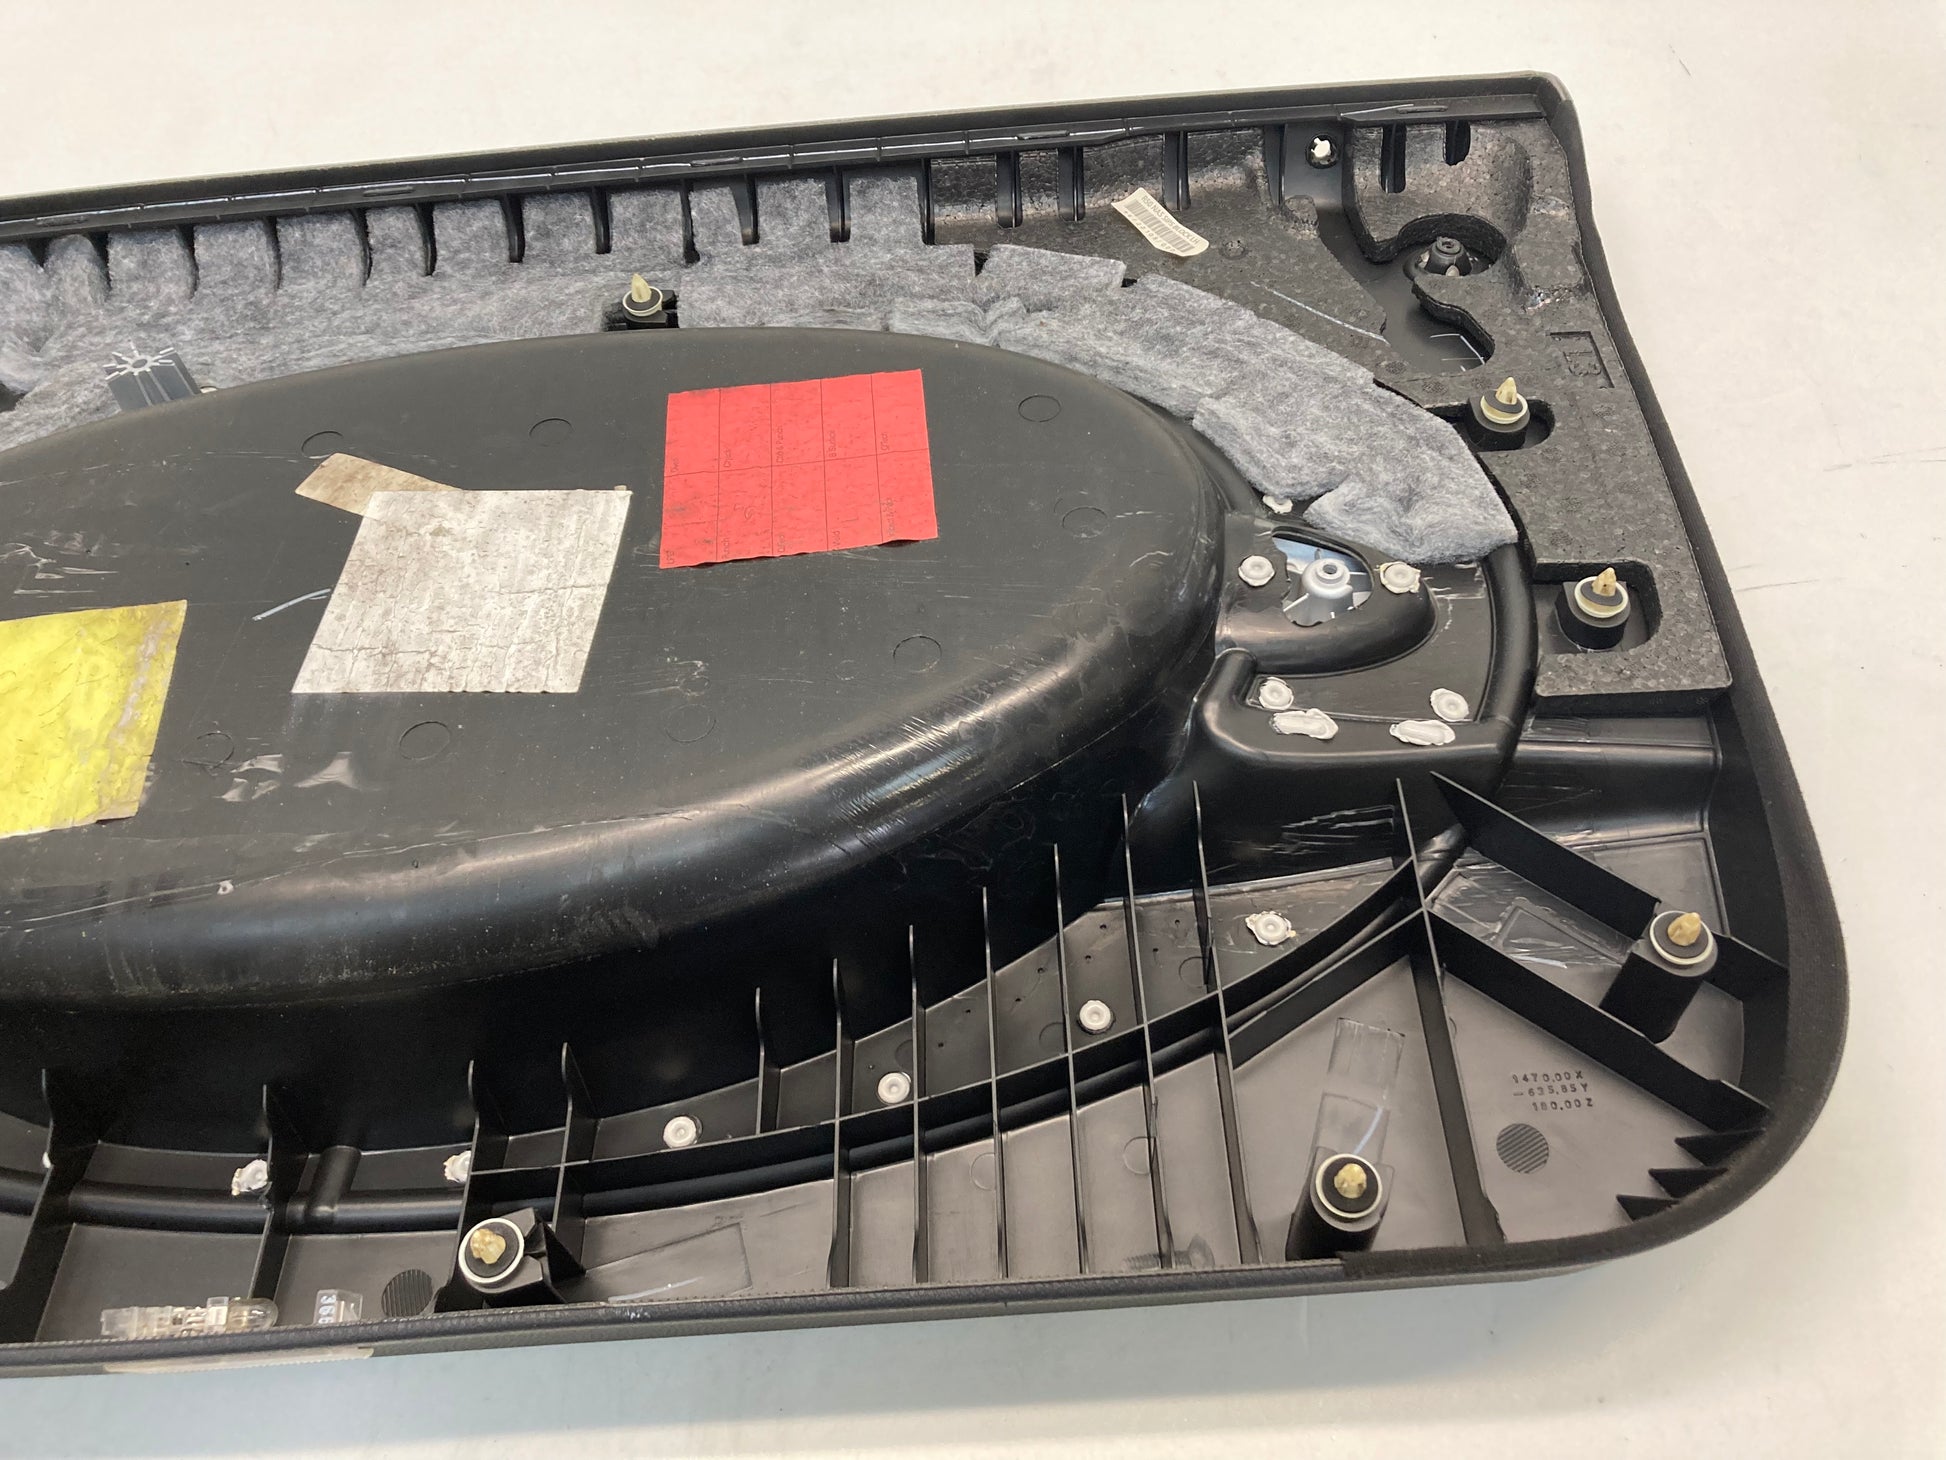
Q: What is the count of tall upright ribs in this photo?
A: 12